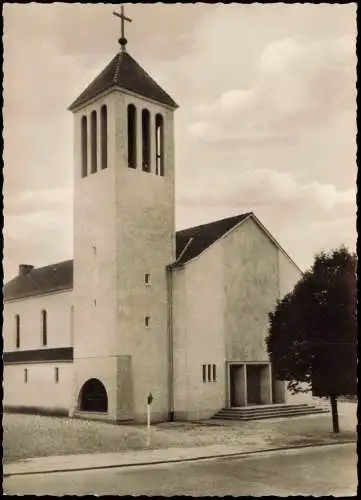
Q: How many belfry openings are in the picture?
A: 6